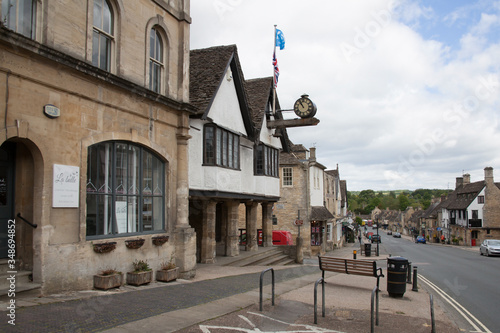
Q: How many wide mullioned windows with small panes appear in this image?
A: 2